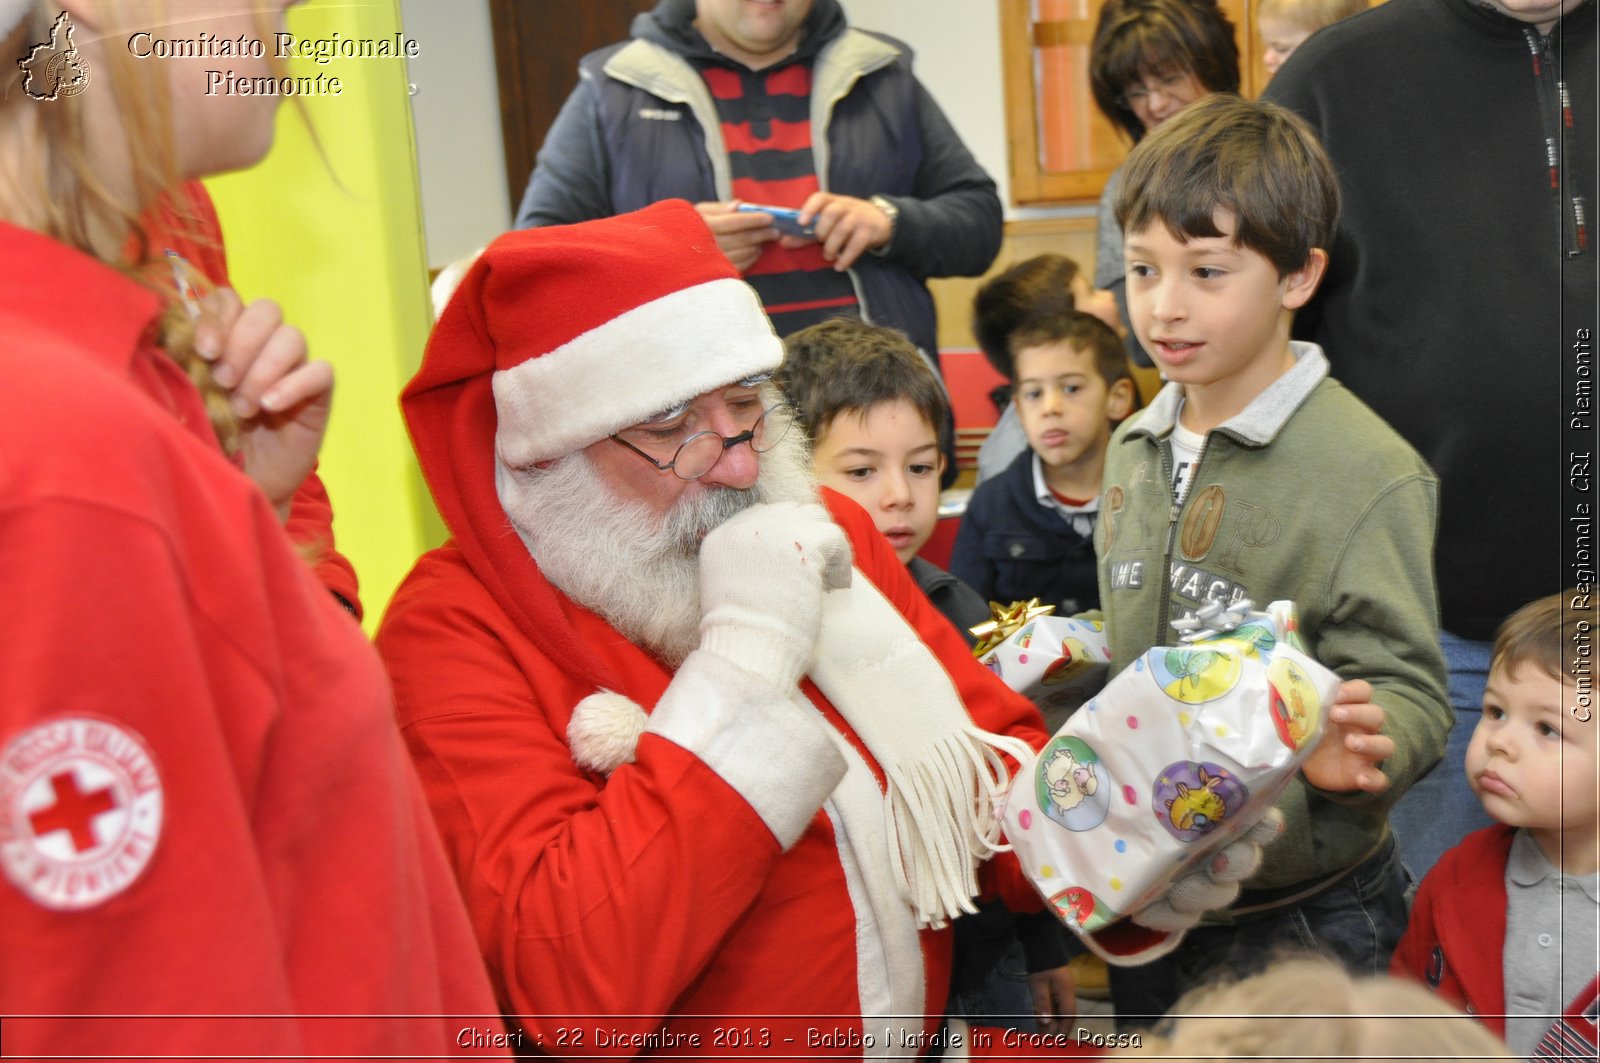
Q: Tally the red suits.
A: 1